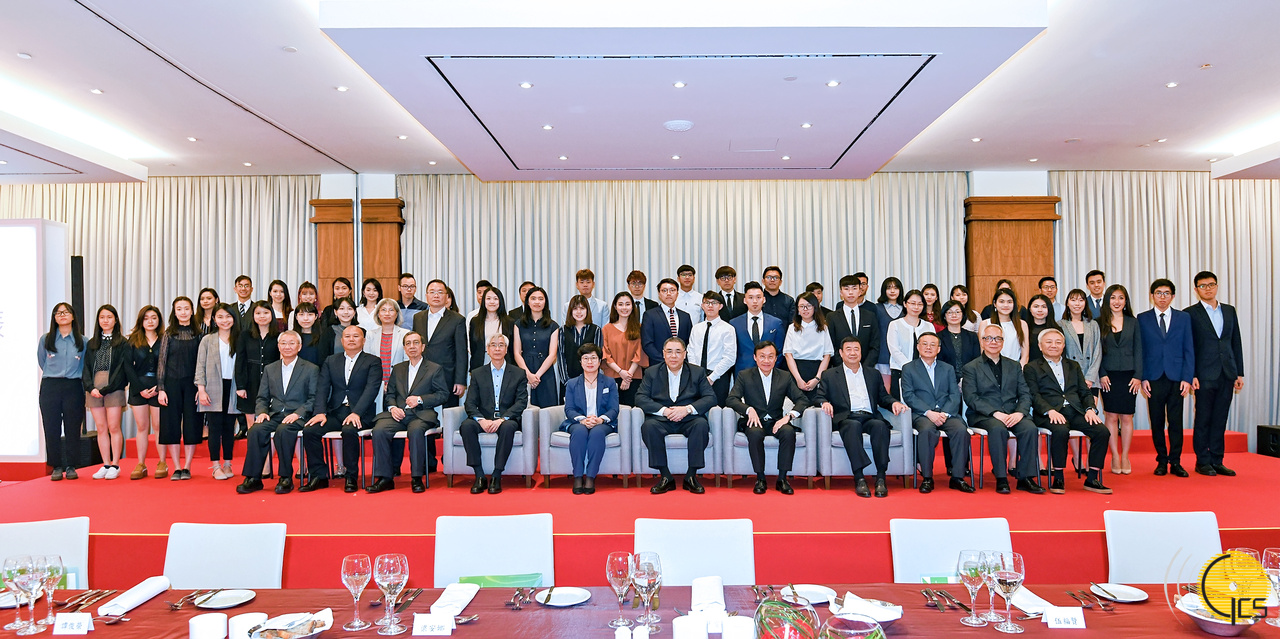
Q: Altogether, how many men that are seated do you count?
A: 10